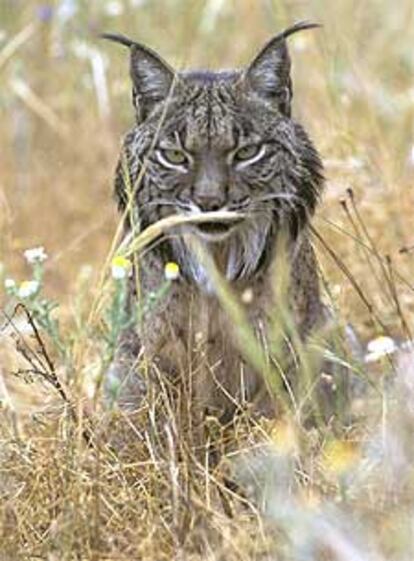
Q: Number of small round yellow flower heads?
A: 2